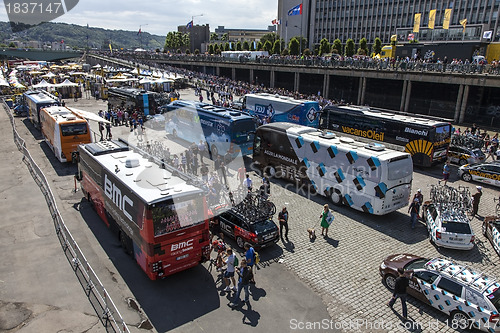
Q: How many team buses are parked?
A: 8